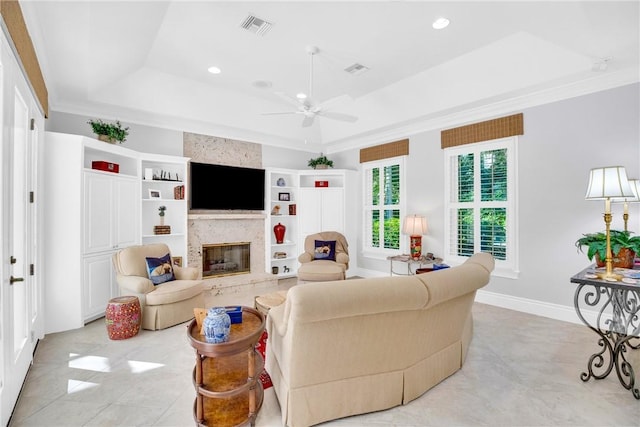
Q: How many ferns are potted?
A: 3